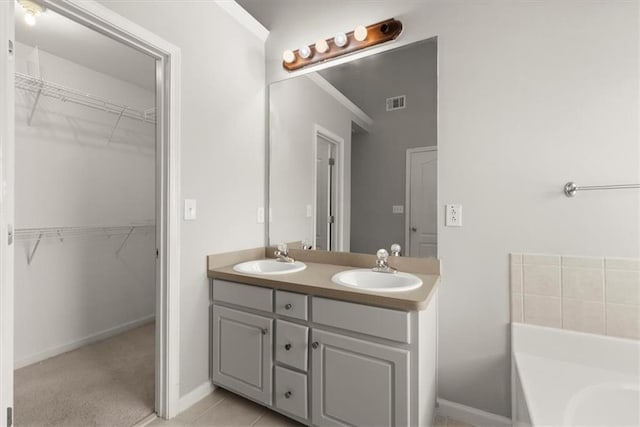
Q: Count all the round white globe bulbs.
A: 5